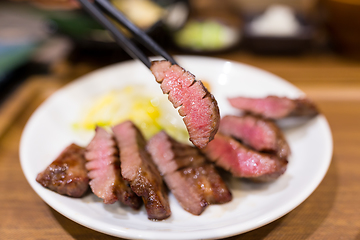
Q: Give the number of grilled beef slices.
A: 8